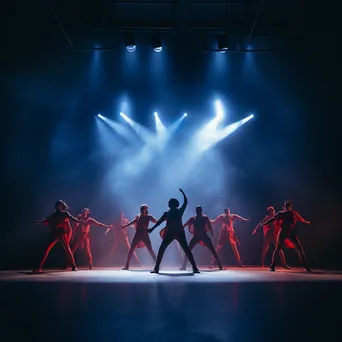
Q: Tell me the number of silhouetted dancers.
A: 9